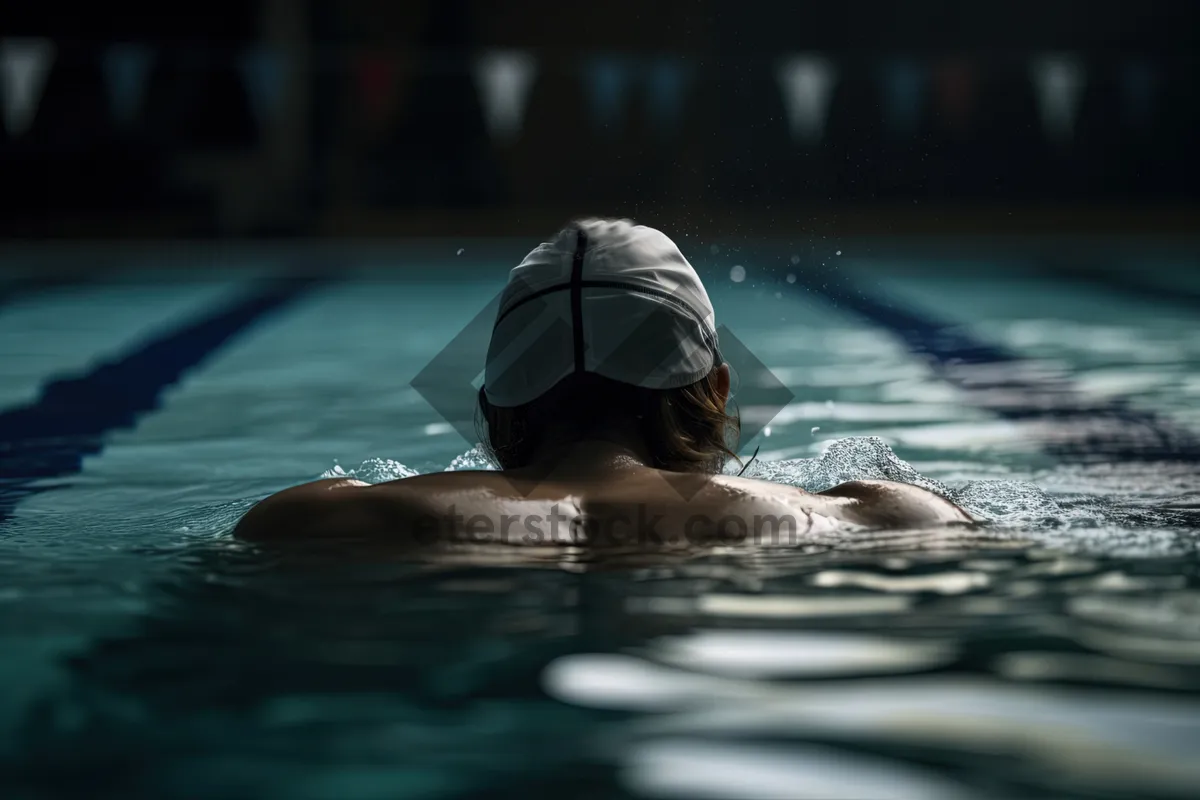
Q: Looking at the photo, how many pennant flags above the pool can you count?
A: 12